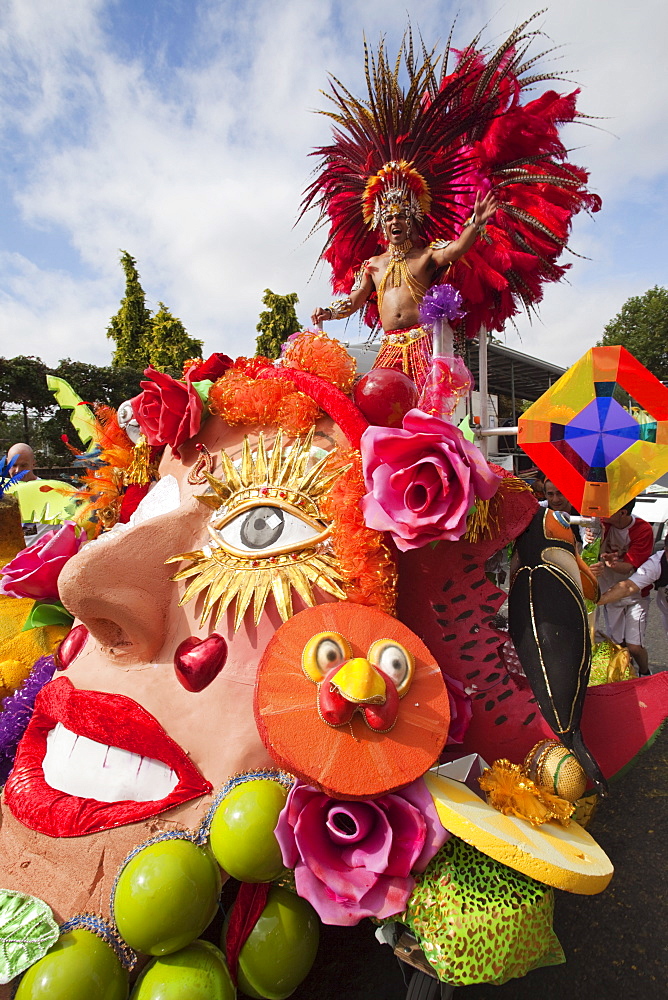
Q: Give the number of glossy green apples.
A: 5